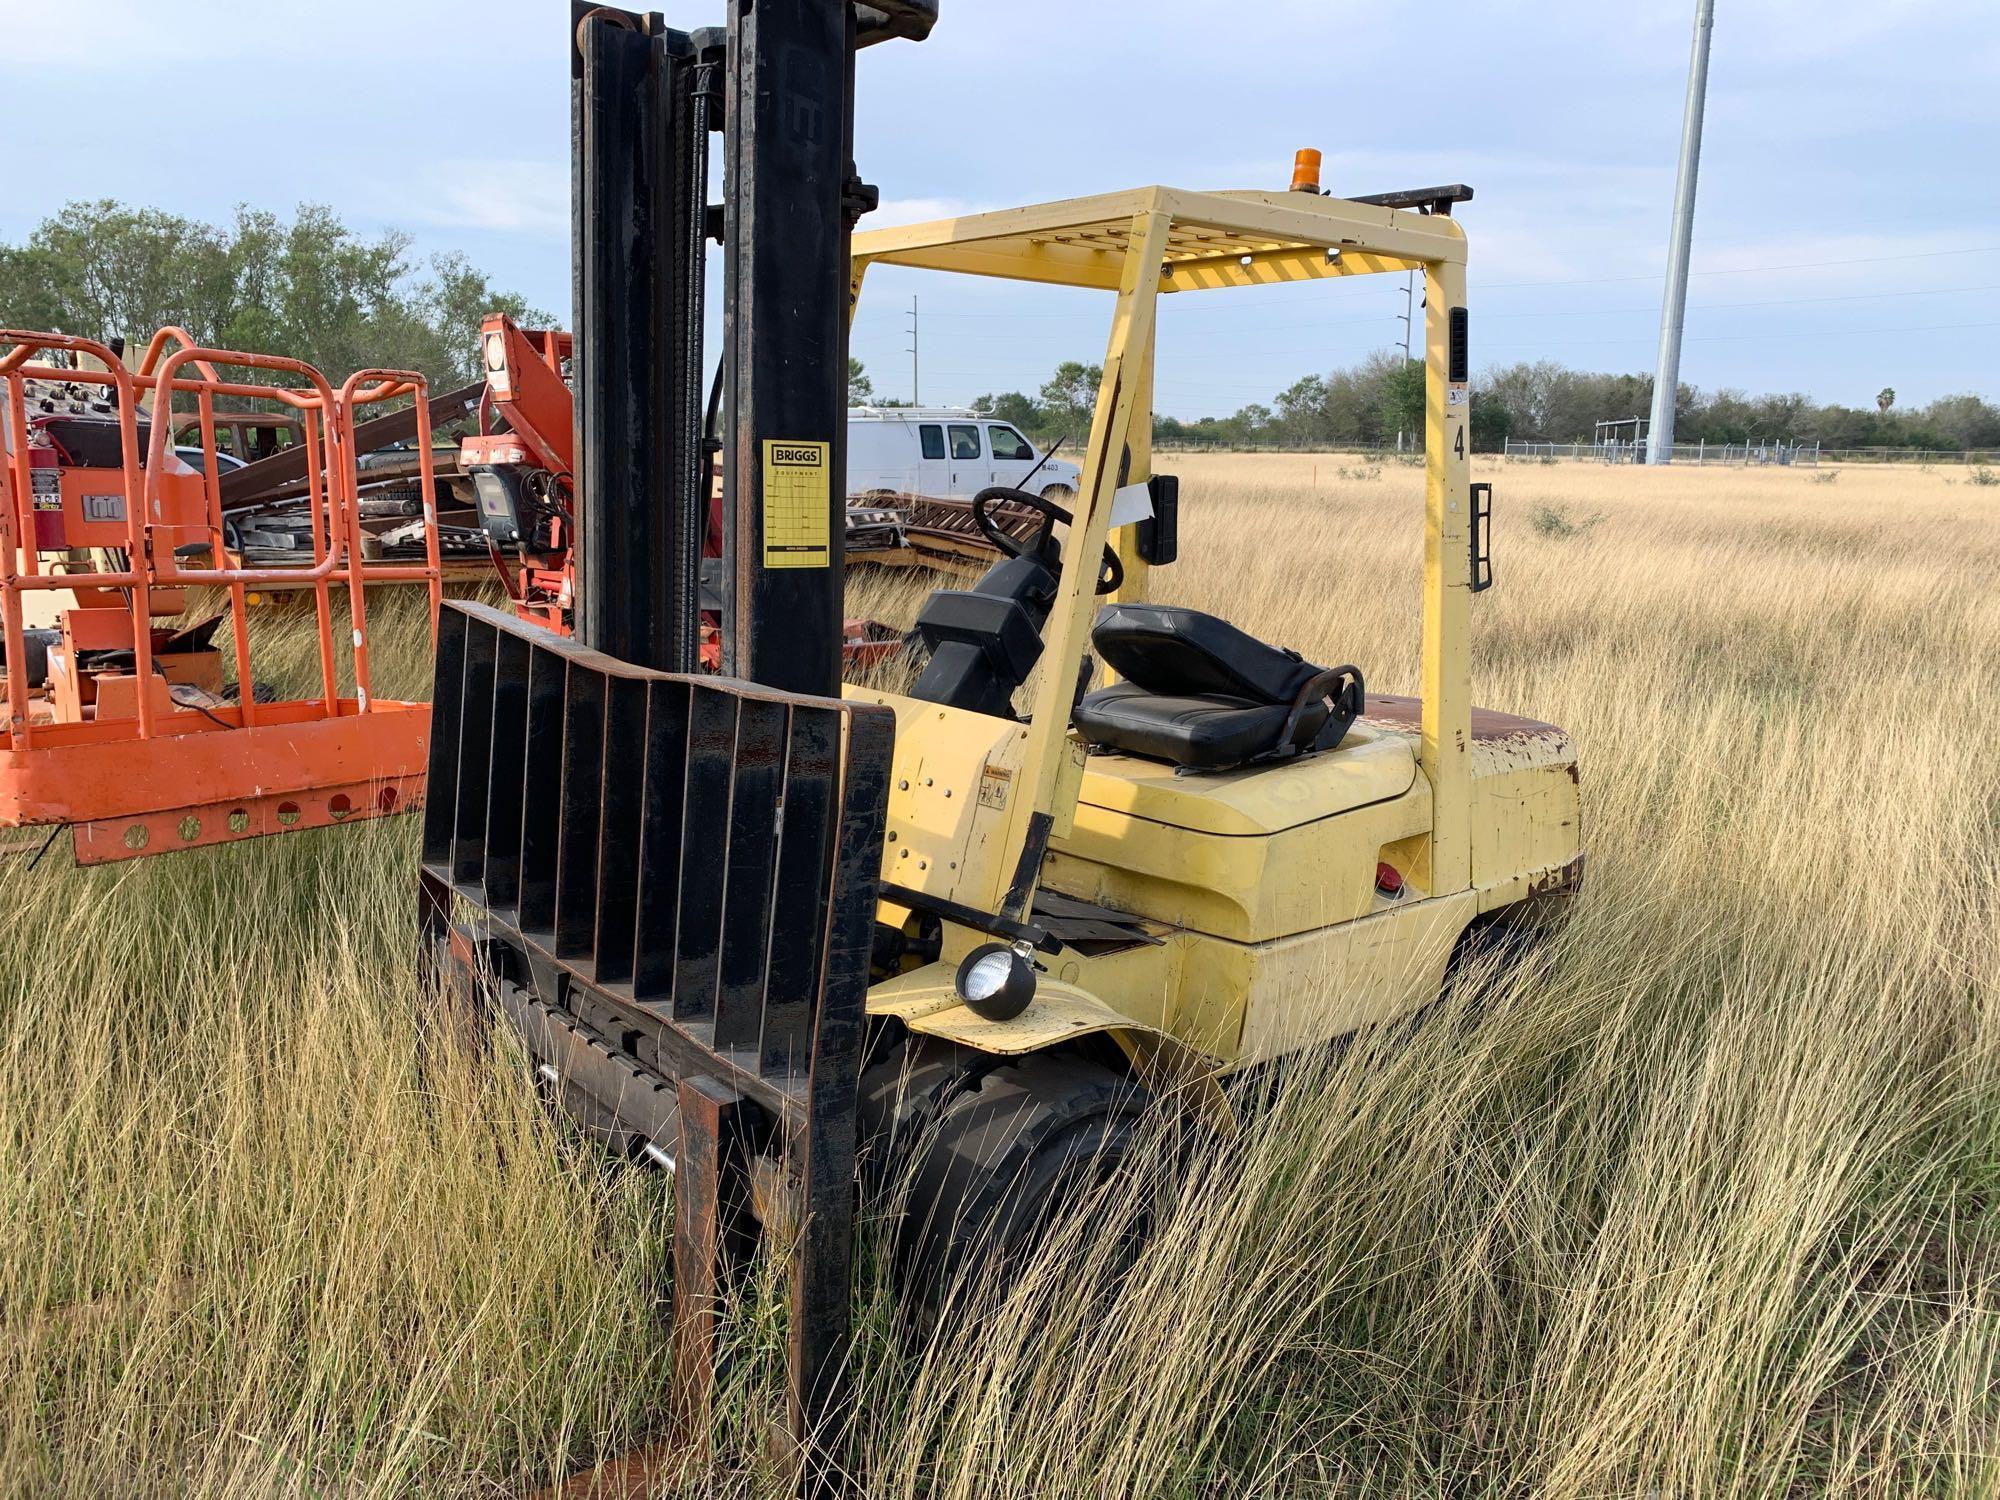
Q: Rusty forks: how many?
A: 2